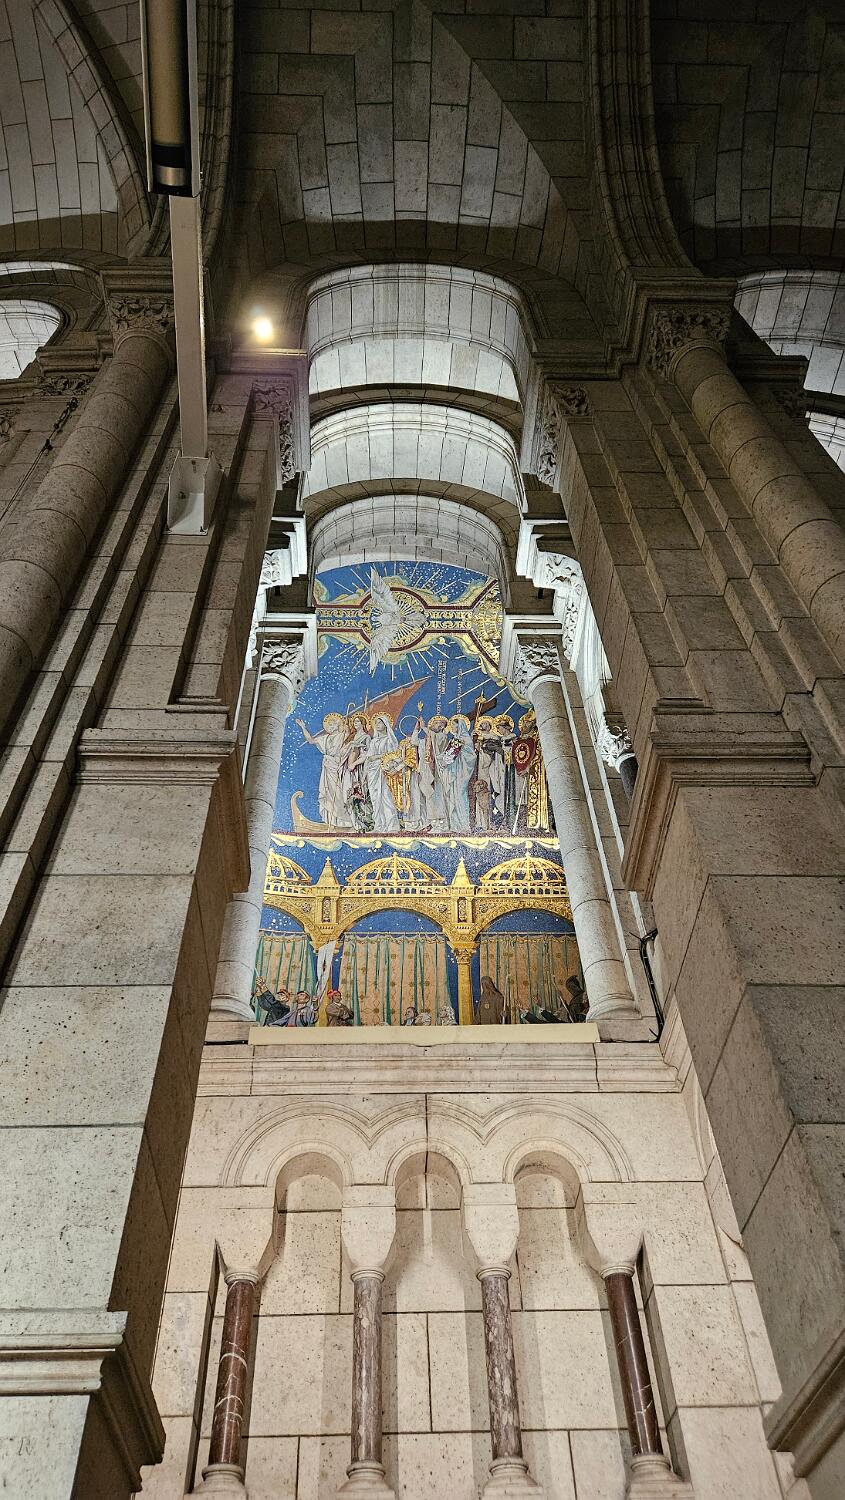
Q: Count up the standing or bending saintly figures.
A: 9